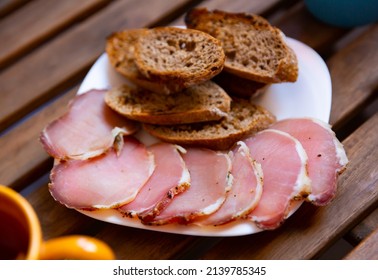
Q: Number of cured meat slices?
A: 7